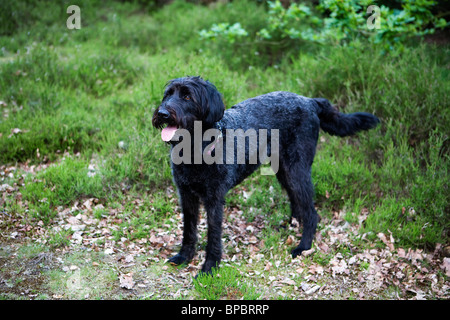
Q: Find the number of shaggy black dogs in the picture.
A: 1